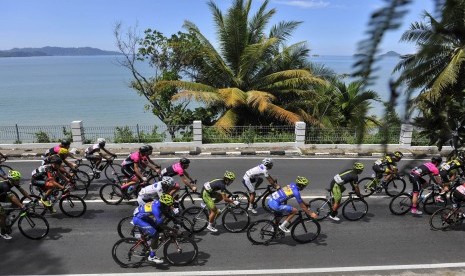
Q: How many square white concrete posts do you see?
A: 4